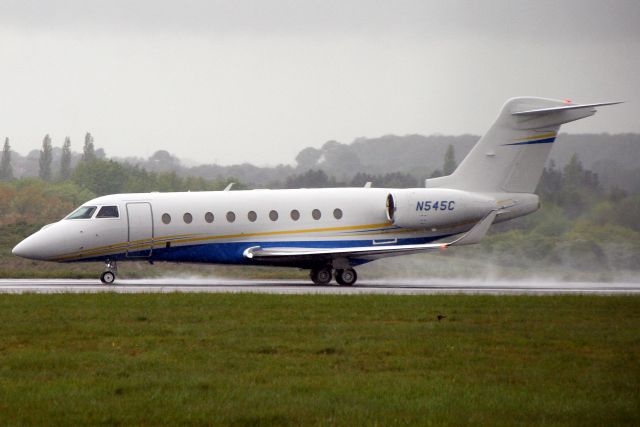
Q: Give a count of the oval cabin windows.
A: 9